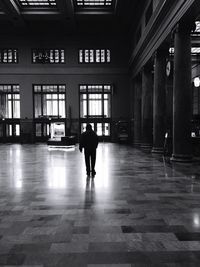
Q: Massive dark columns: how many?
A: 4